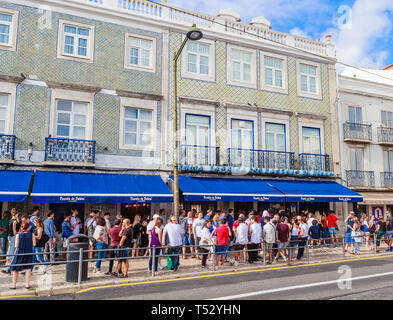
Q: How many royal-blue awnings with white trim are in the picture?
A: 4